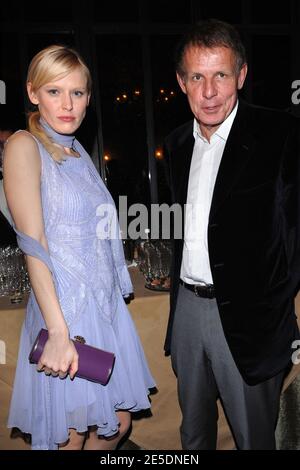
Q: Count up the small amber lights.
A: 8